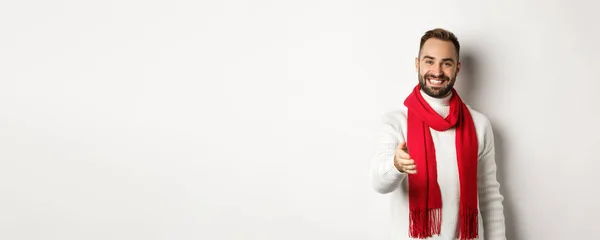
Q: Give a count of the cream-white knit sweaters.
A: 1